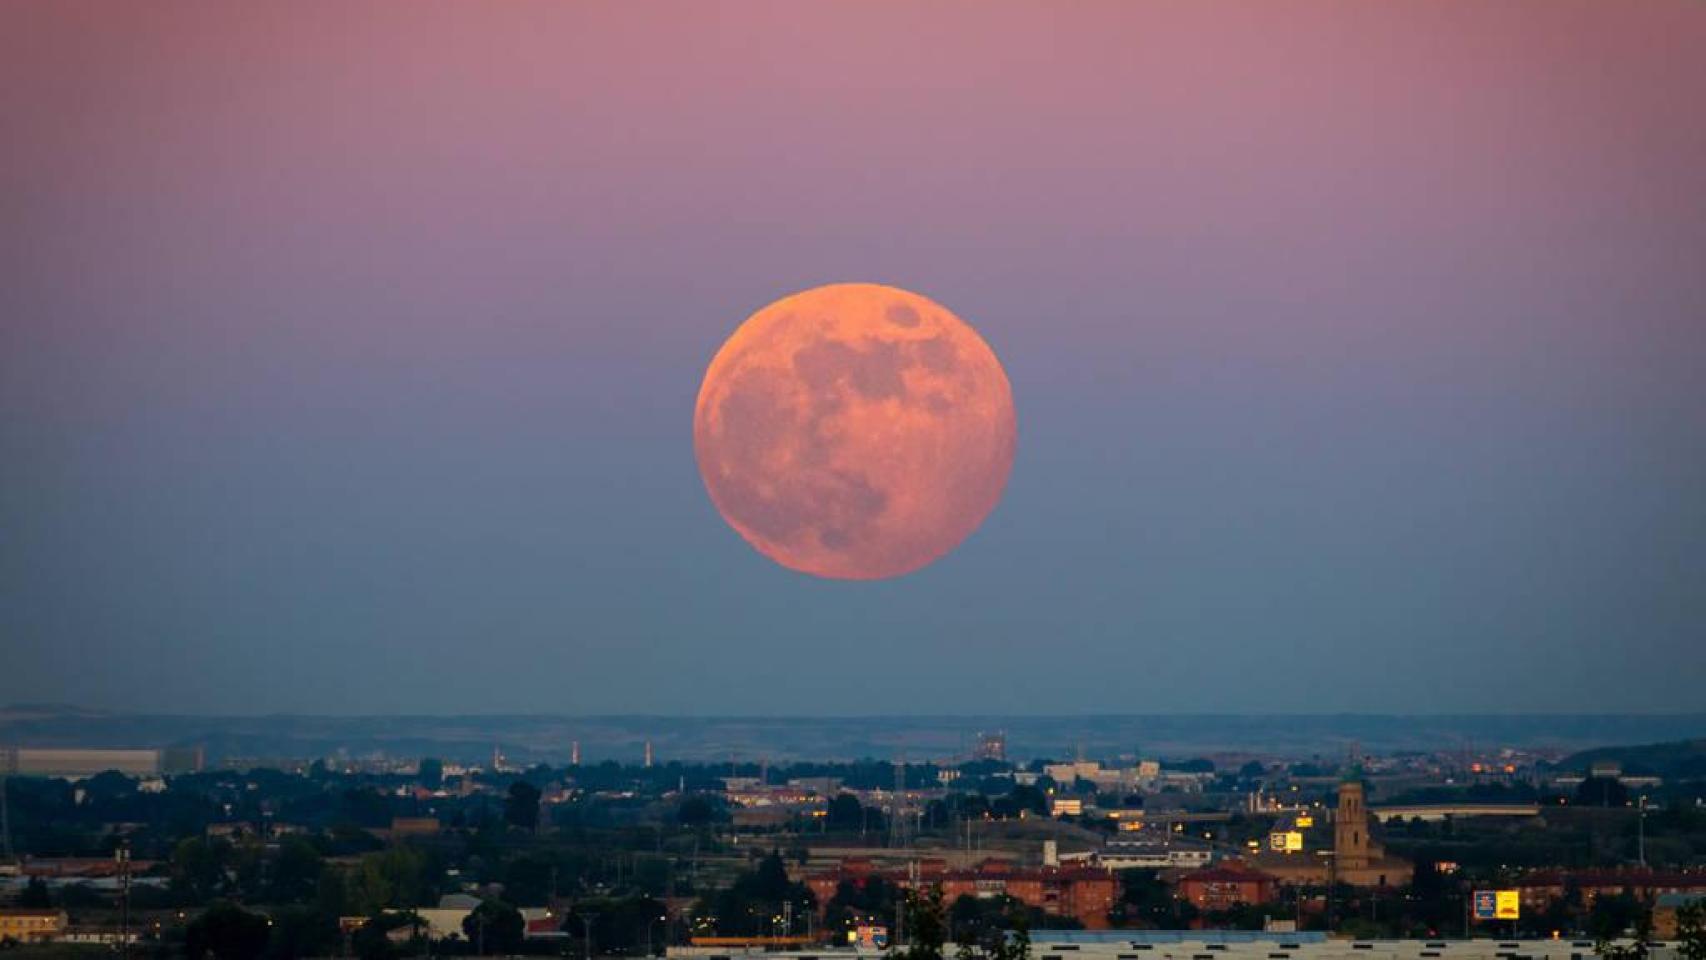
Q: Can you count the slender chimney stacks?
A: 3